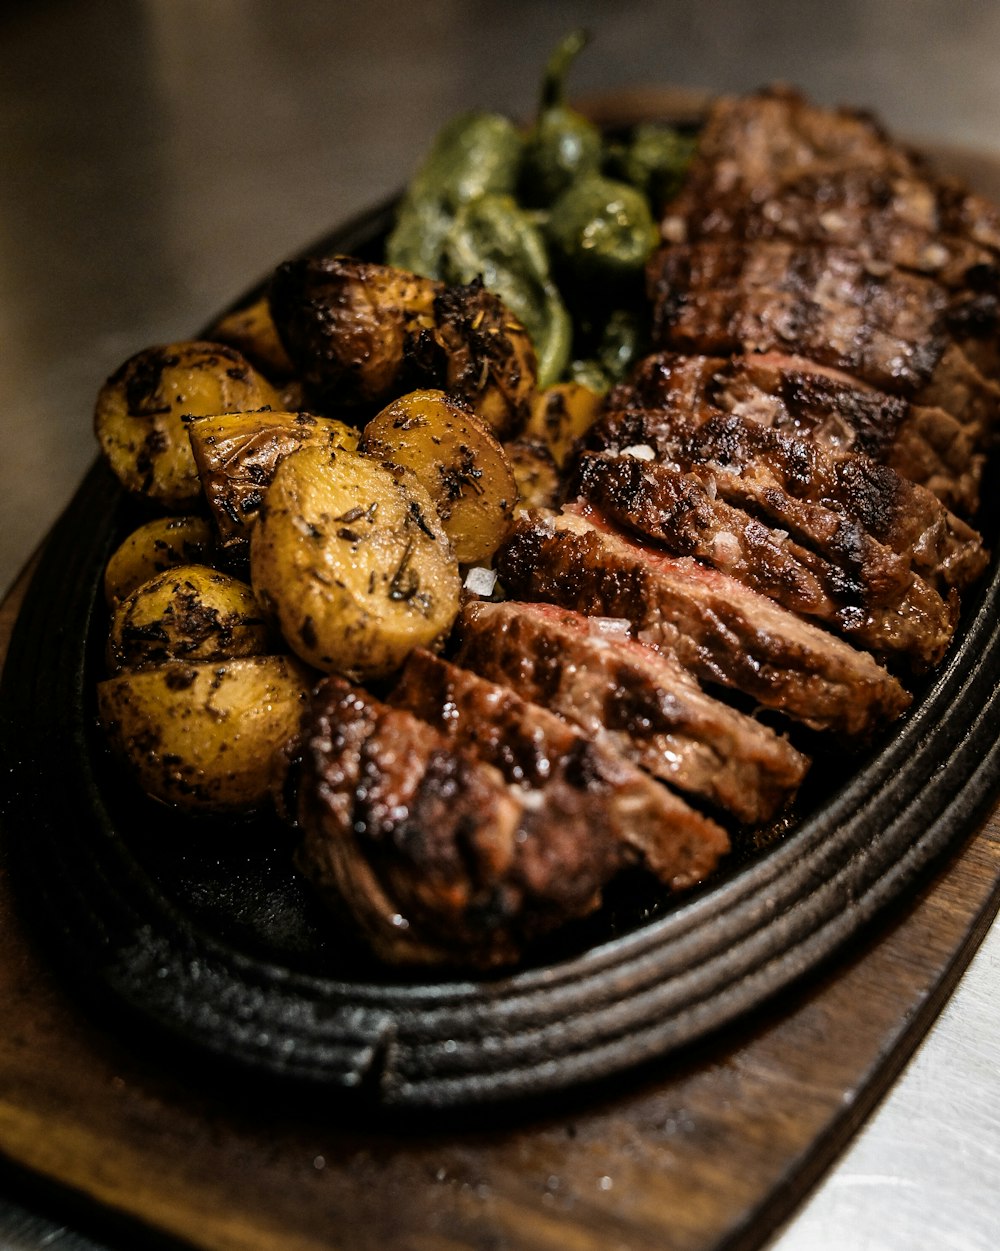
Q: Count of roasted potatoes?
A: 12